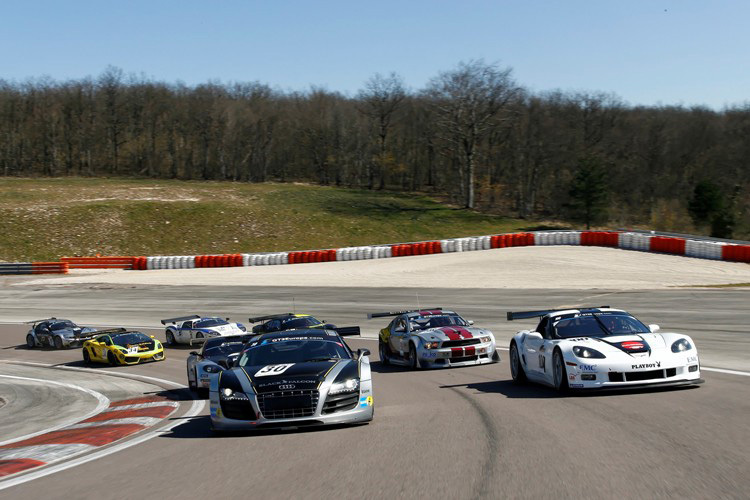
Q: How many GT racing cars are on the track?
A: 8